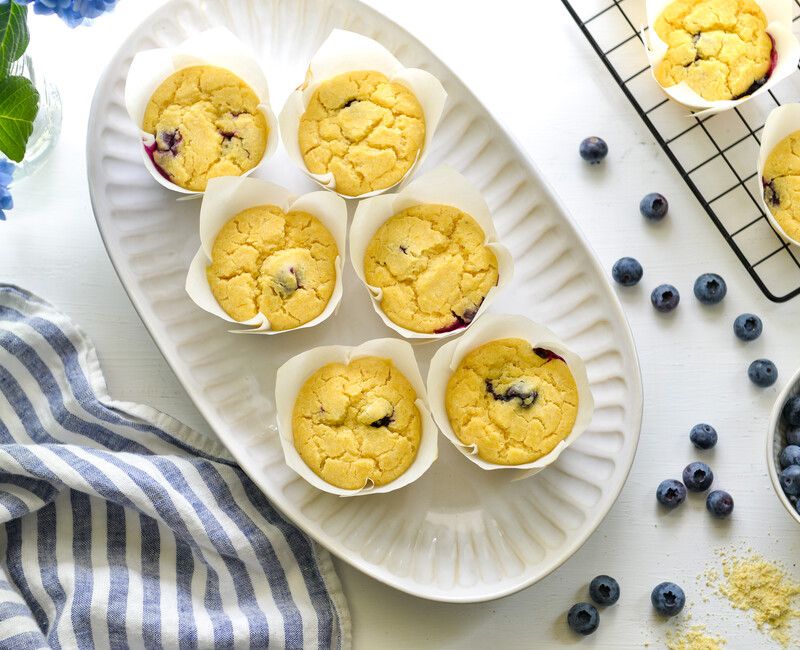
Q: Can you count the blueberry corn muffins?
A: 8